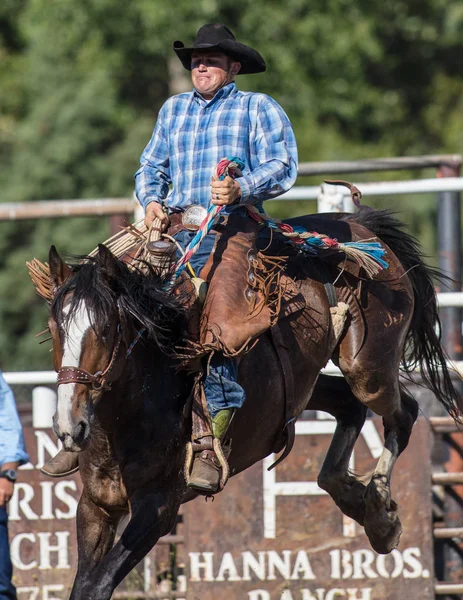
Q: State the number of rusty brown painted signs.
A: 2